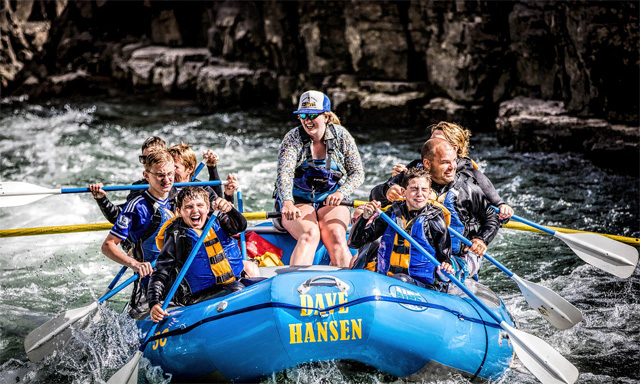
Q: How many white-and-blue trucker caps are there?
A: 1